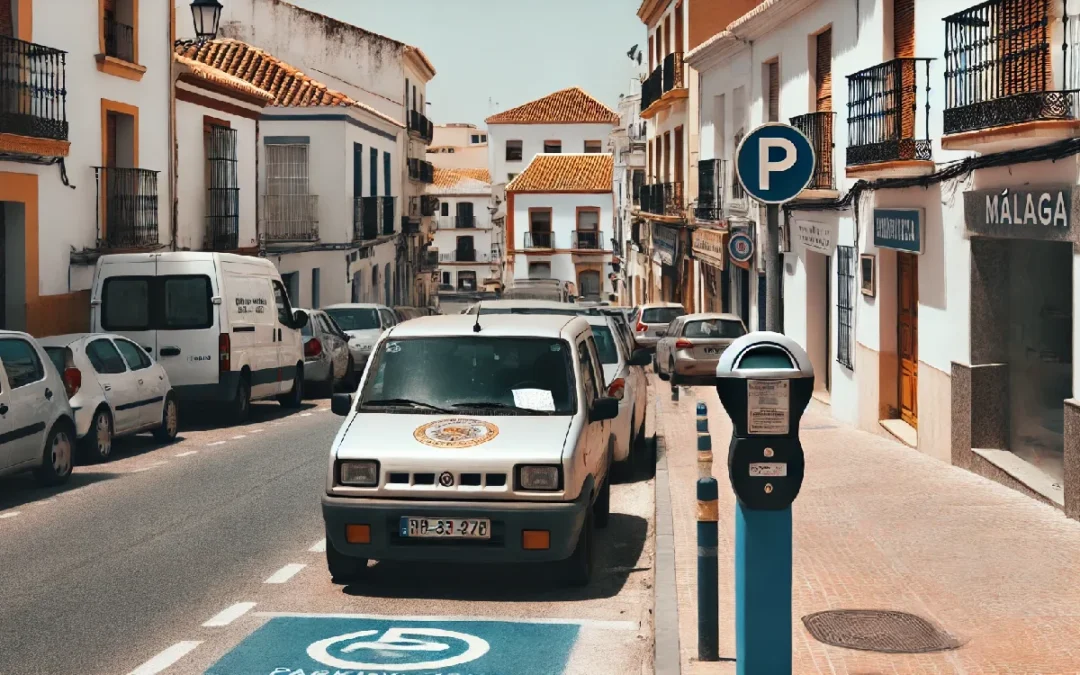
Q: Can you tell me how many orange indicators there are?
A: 2